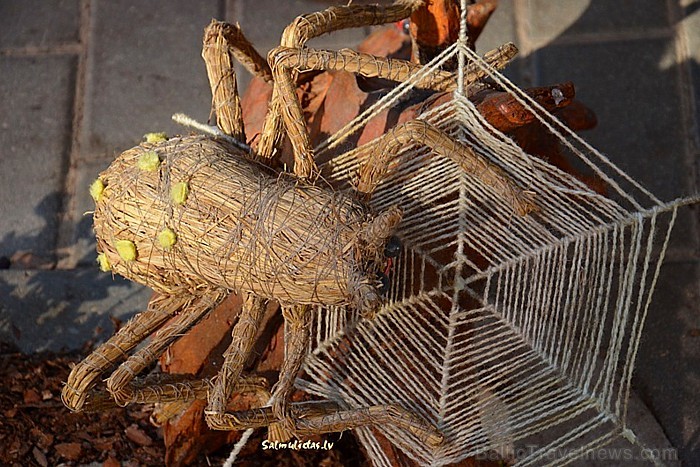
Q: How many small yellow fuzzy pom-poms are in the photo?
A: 7